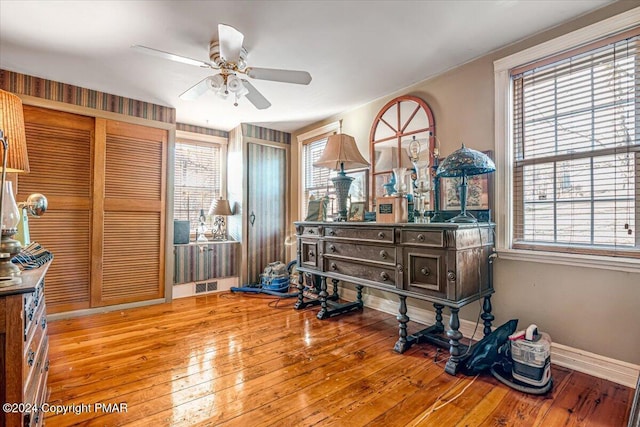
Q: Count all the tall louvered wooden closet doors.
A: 2